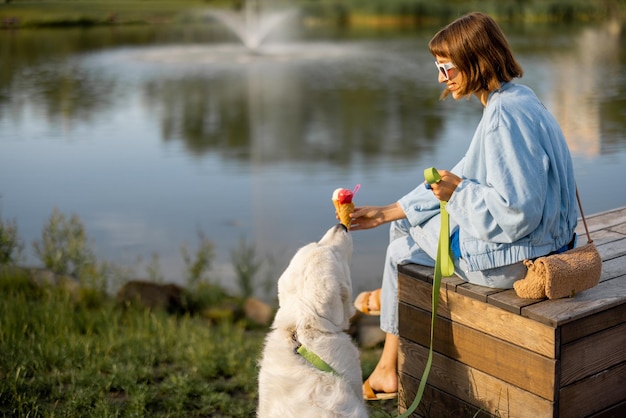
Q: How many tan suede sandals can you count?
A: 2